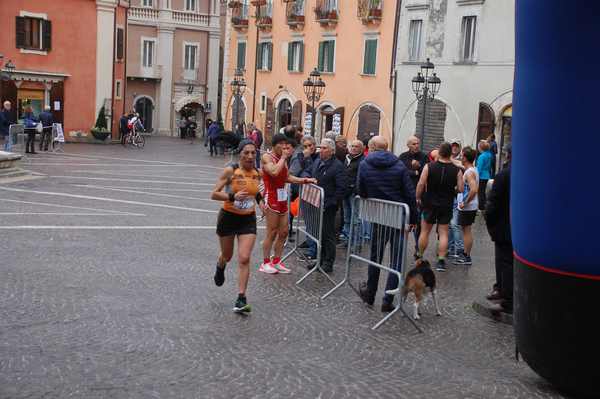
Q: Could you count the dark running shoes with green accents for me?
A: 2